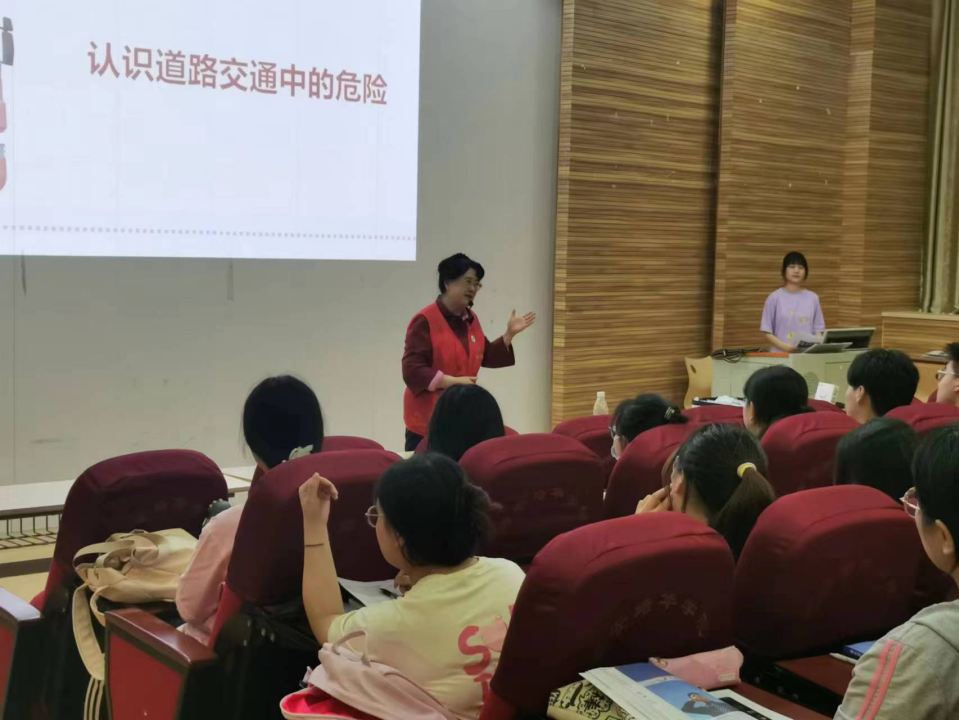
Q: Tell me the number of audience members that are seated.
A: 10